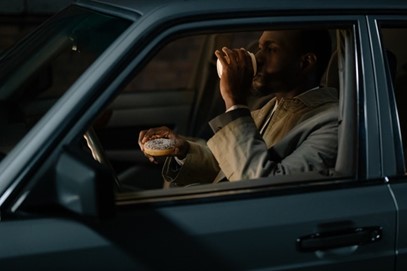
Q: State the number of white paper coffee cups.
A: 1